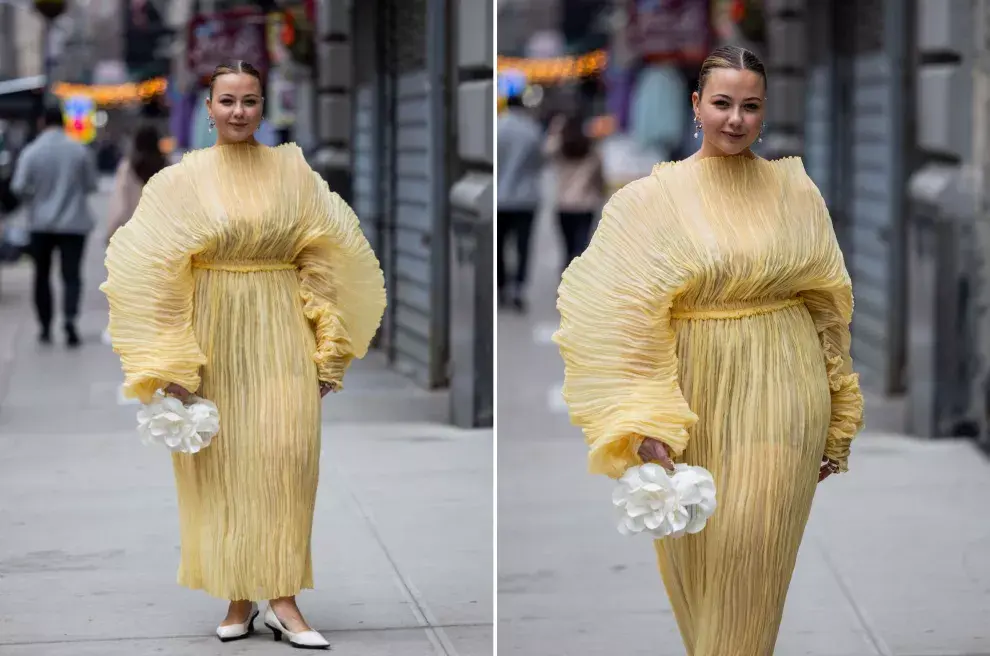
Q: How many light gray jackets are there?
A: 2